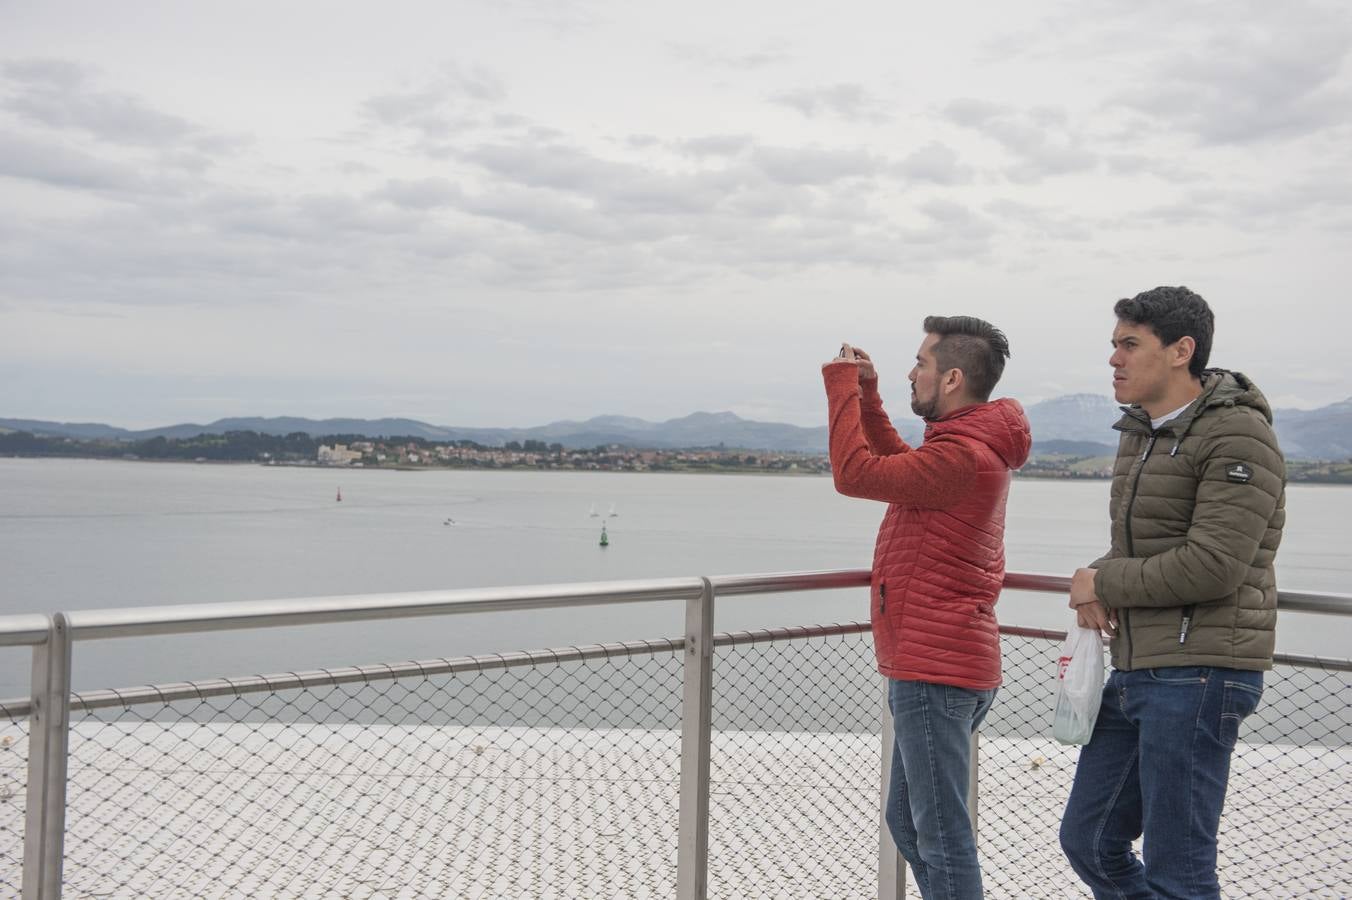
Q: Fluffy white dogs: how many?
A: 0